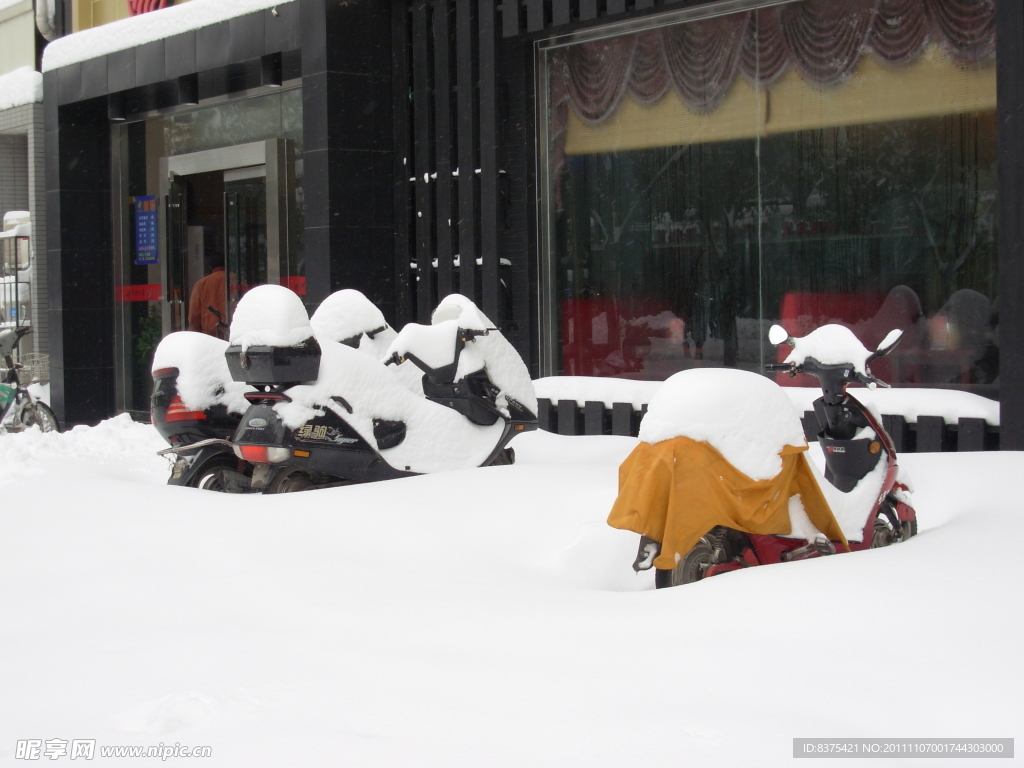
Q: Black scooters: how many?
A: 2